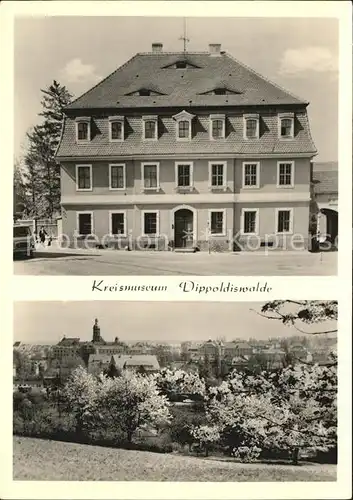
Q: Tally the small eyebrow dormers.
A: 3